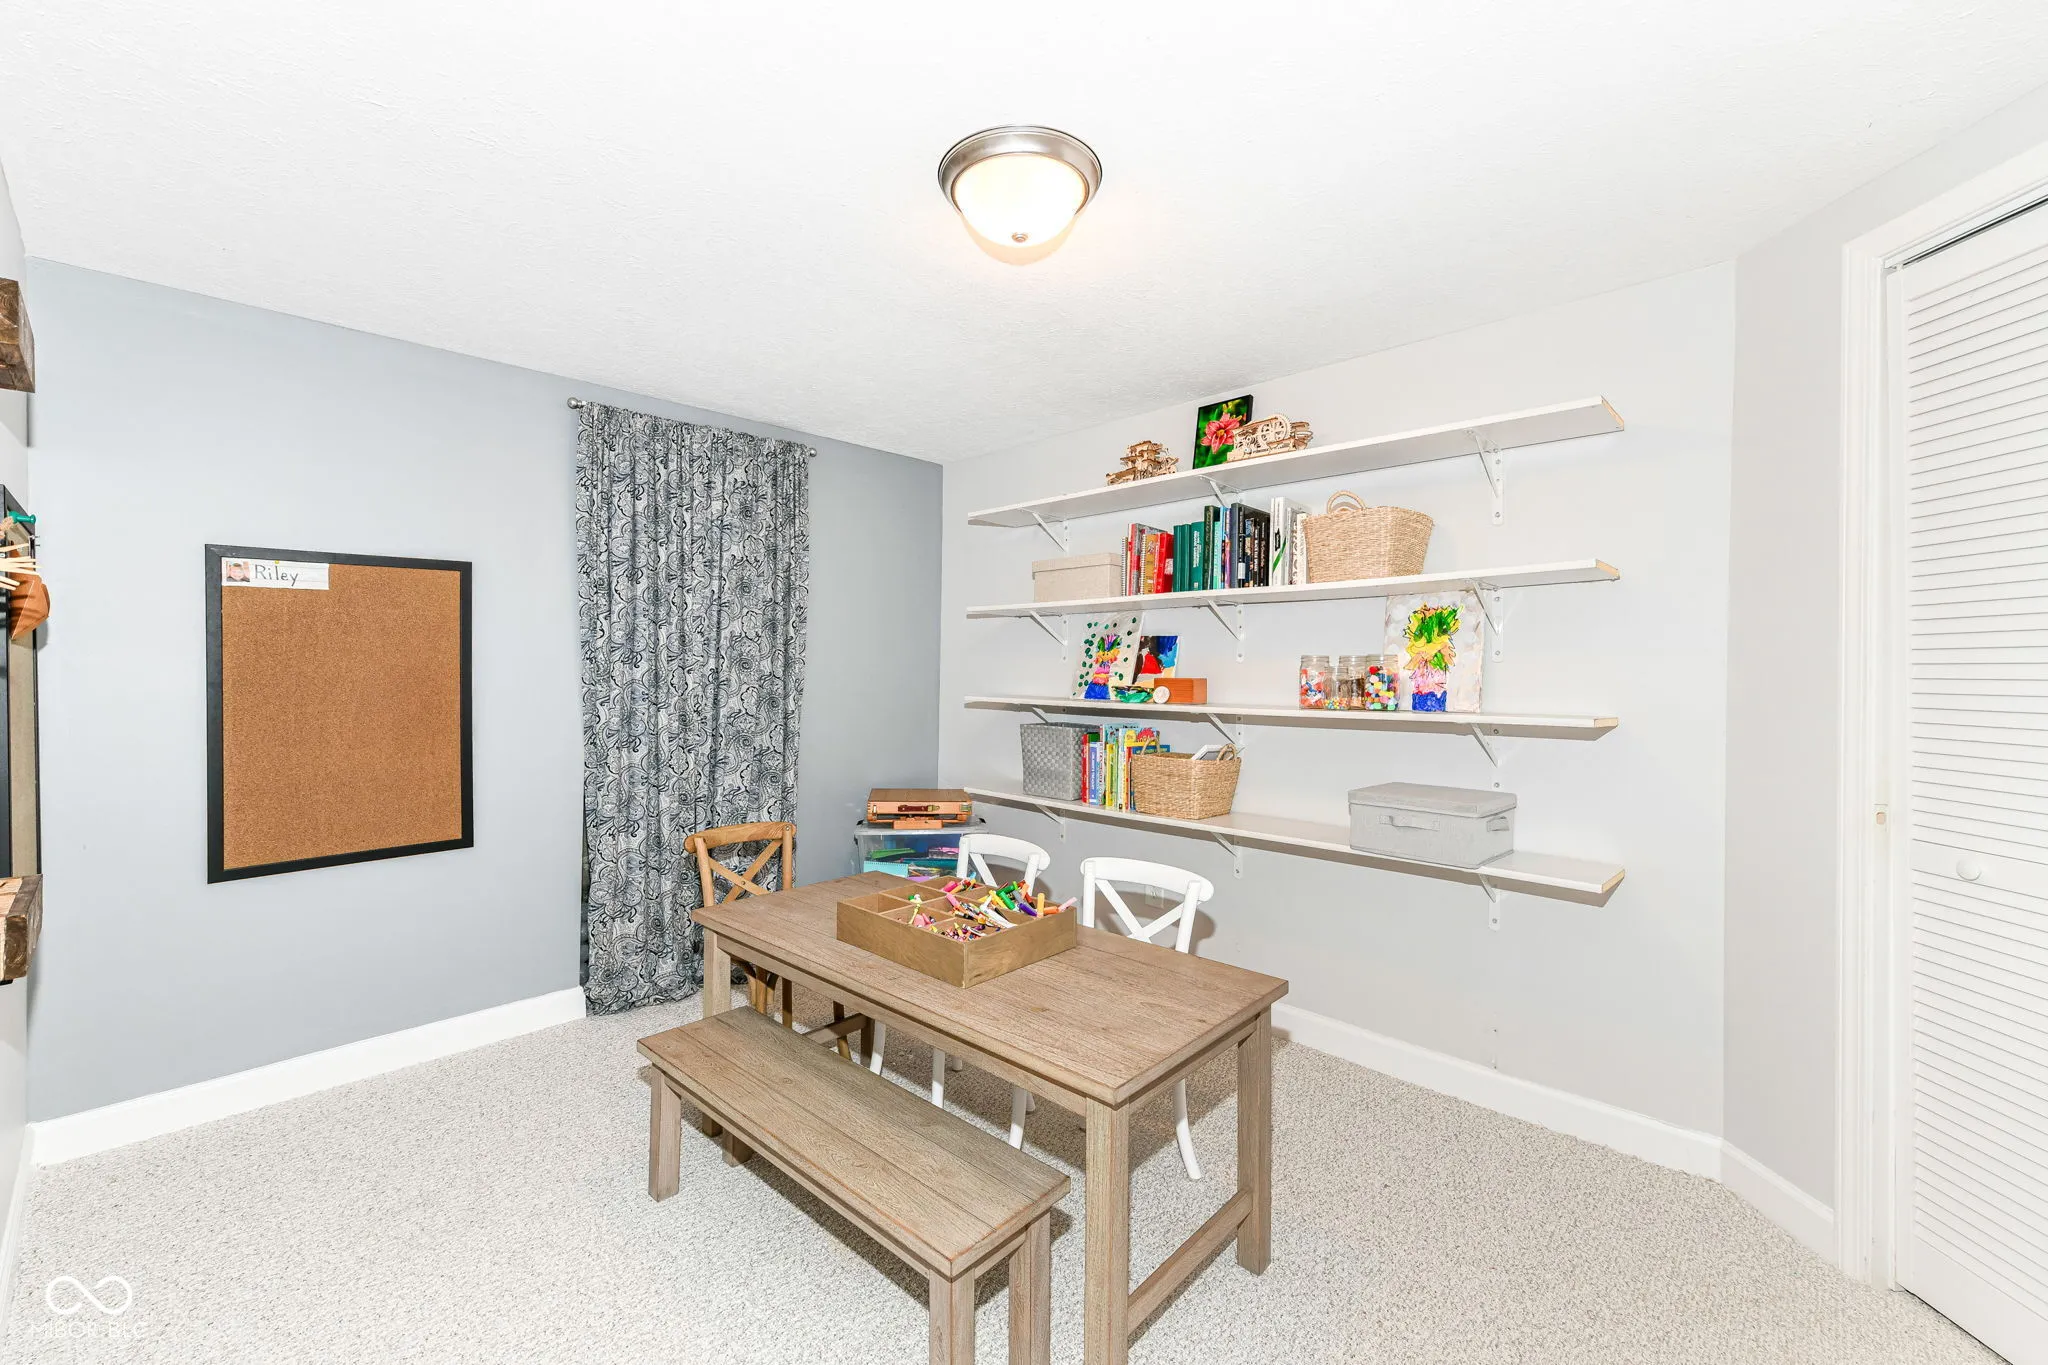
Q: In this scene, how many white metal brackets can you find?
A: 12